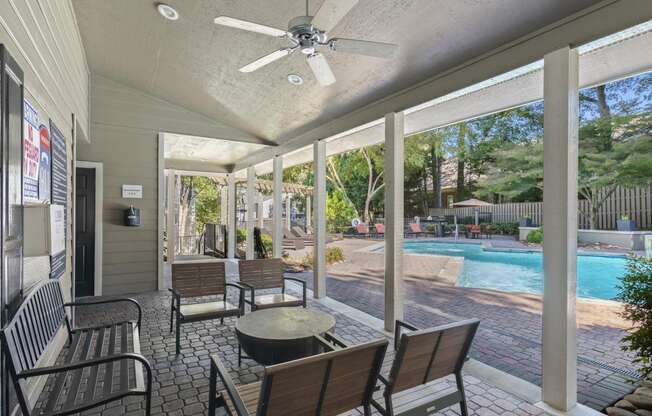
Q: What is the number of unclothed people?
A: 0